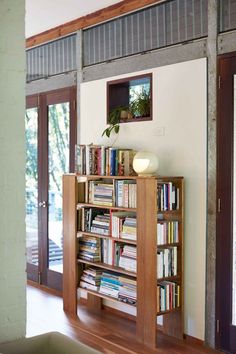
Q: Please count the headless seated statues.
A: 0